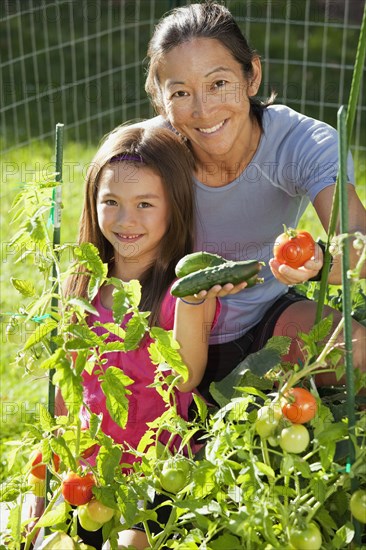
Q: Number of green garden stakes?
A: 3